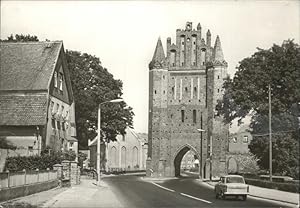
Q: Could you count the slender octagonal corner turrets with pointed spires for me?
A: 2